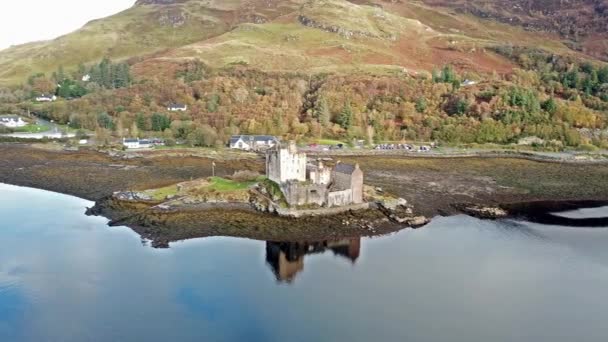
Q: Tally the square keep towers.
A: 1